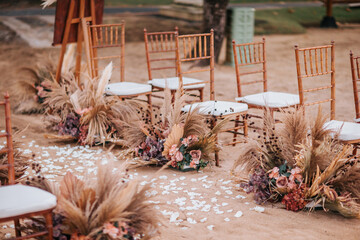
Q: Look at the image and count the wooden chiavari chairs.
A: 7